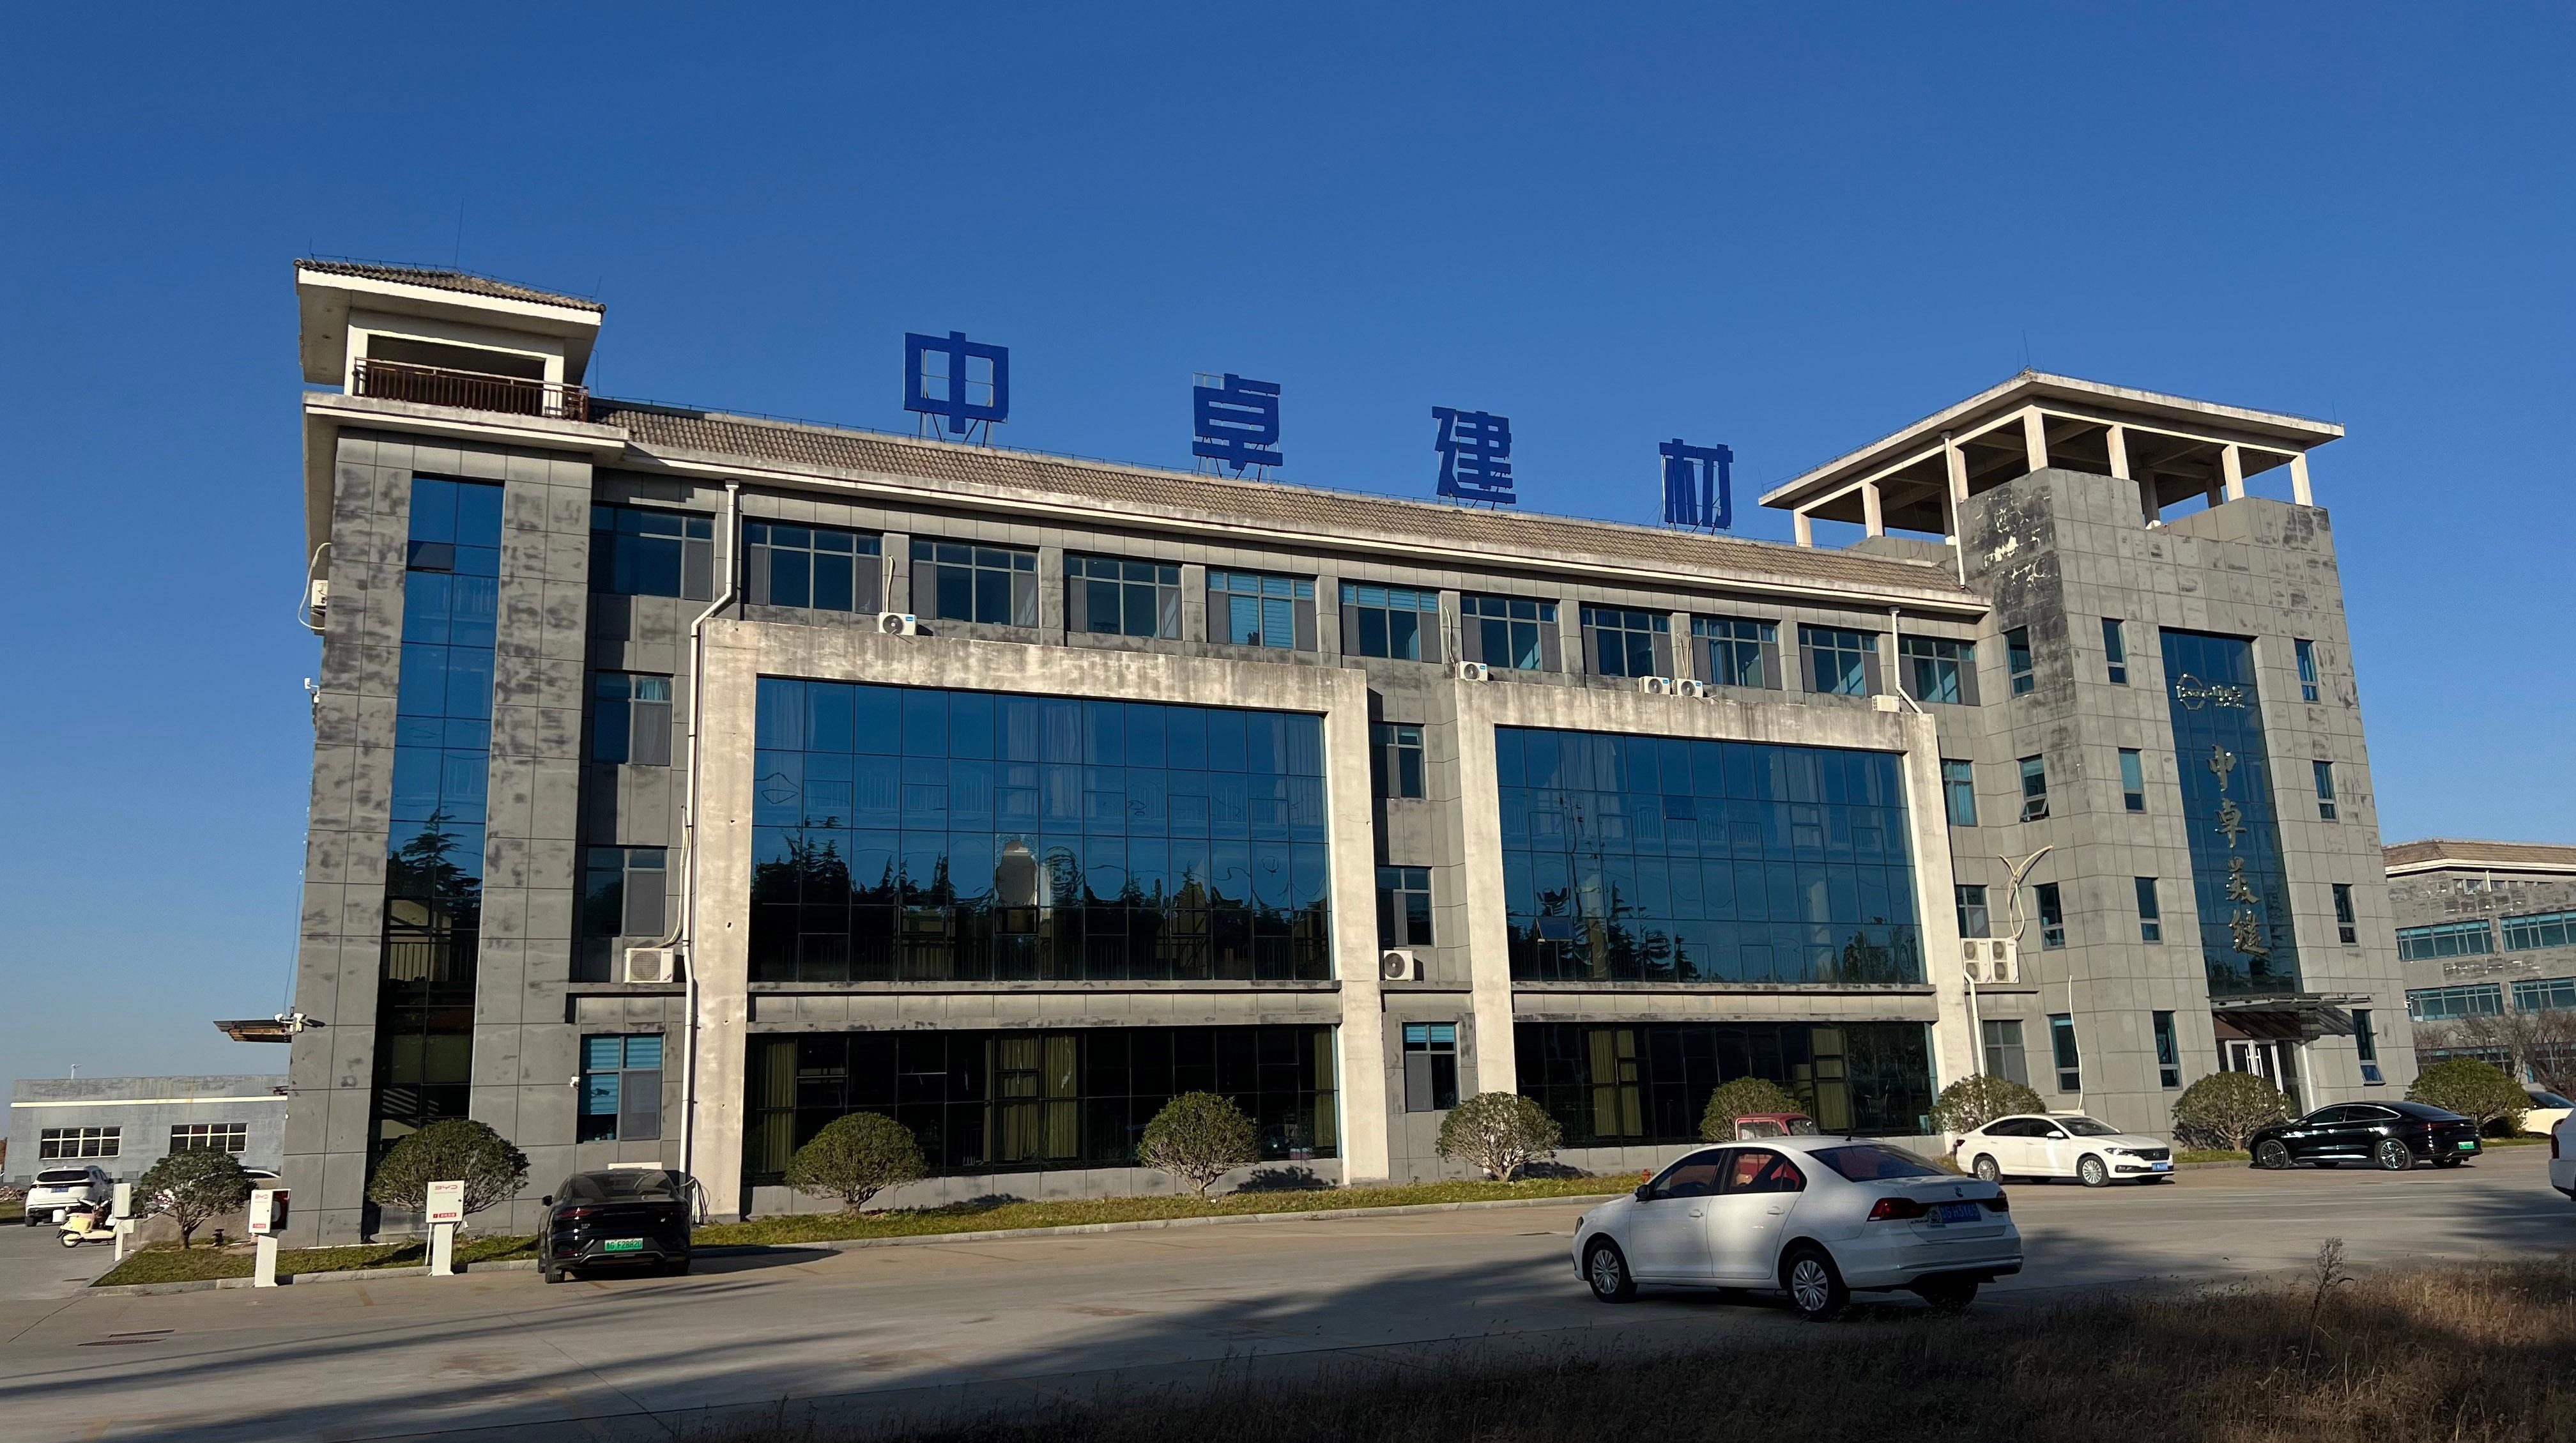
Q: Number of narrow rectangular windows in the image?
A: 12